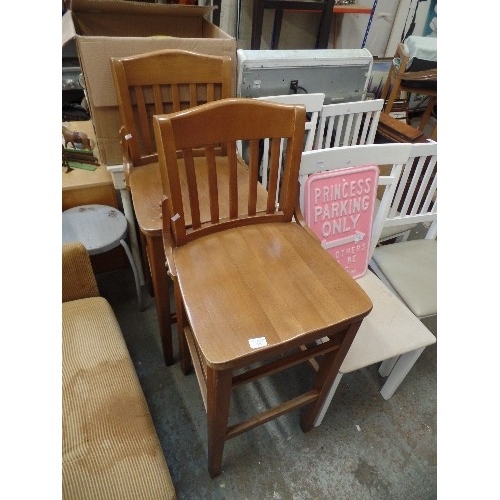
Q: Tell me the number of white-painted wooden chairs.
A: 4